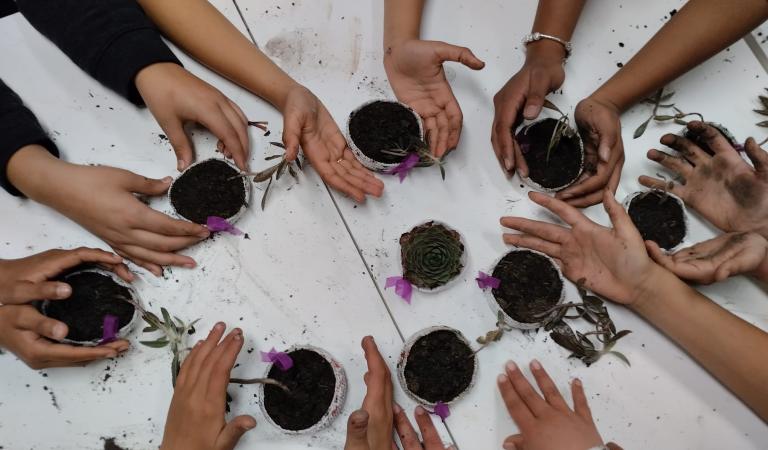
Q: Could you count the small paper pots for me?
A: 10